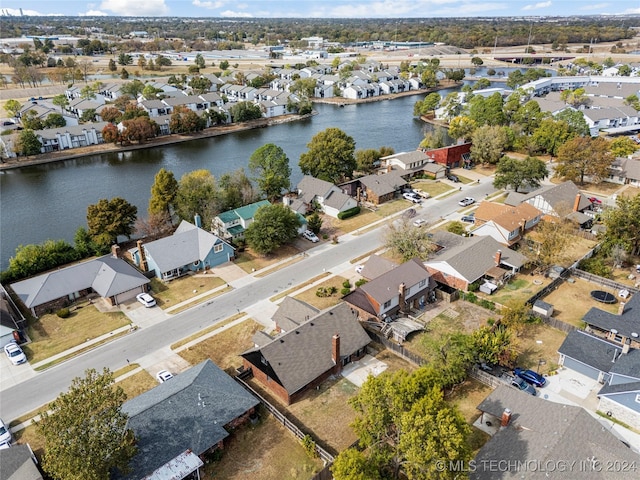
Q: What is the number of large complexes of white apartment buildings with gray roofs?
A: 2